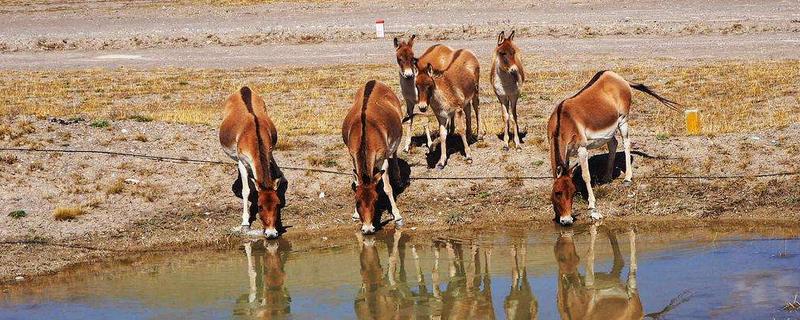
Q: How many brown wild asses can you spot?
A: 6